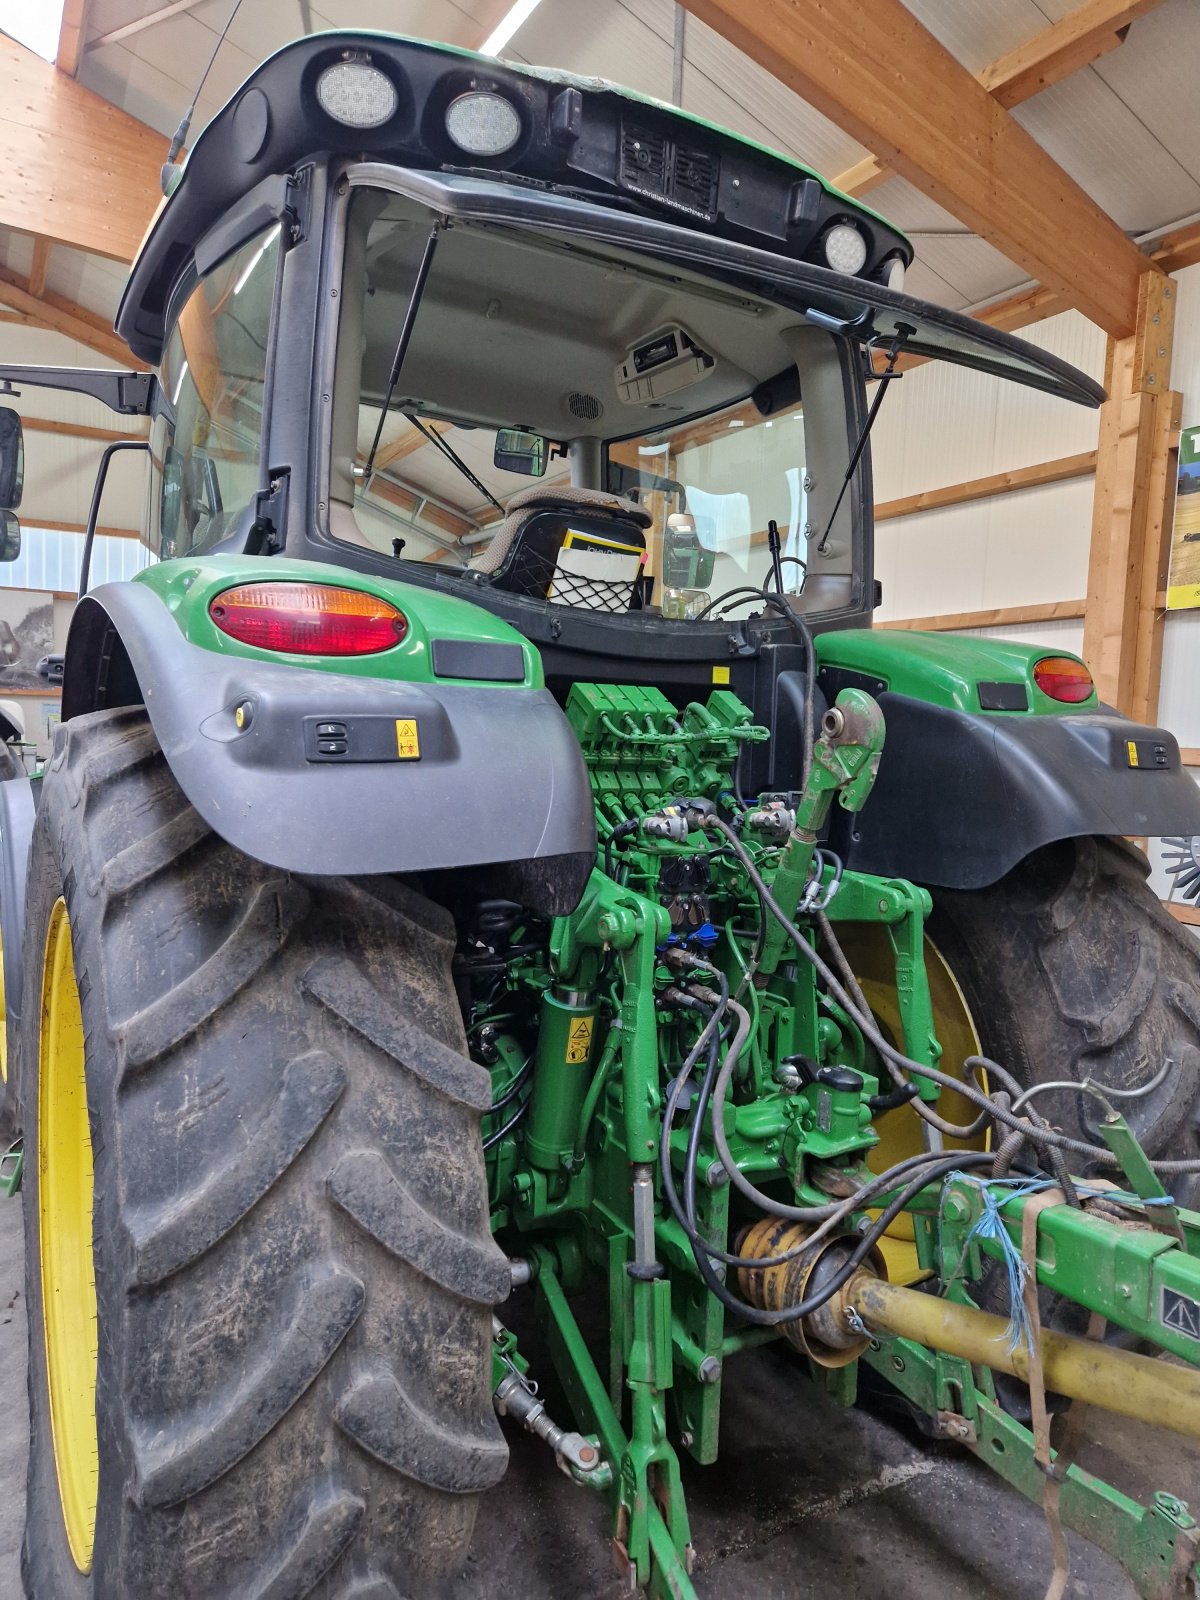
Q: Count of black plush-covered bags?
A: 0